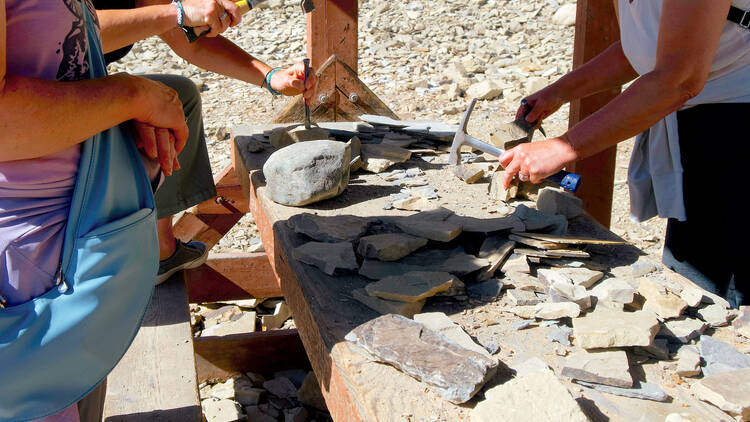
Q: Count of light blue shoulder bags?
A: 1